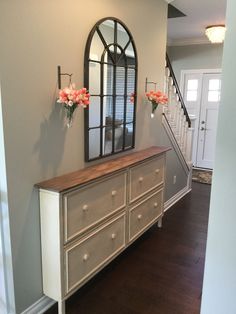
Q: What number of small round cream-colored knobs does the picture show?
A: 8